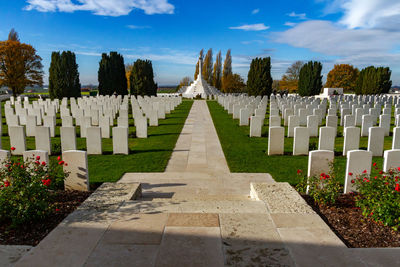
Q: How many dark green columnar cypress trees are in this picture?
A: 6